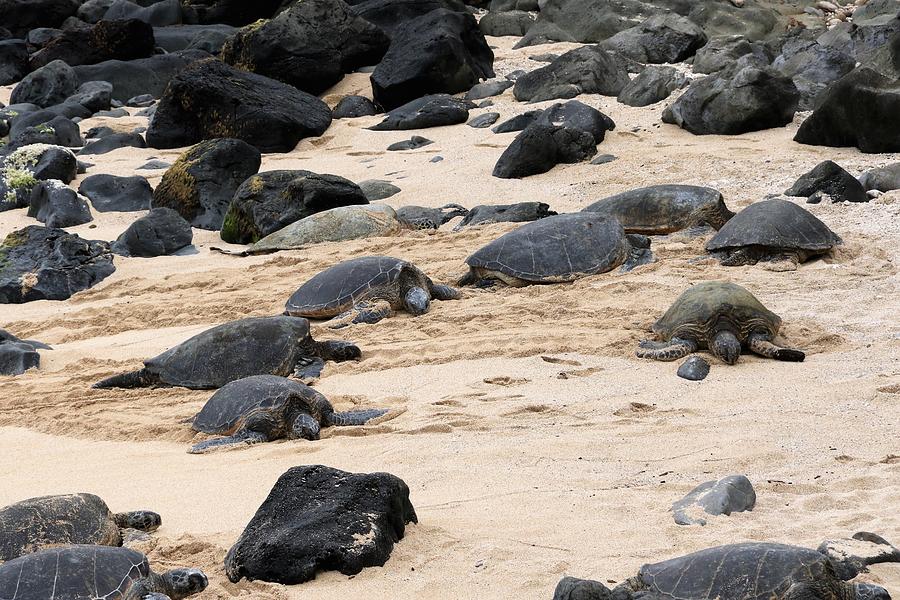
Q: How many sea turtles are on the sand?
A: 11